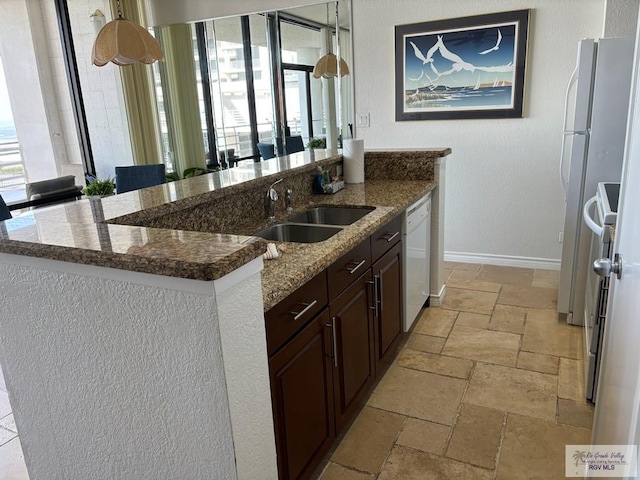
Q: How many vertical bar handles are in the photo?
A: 3